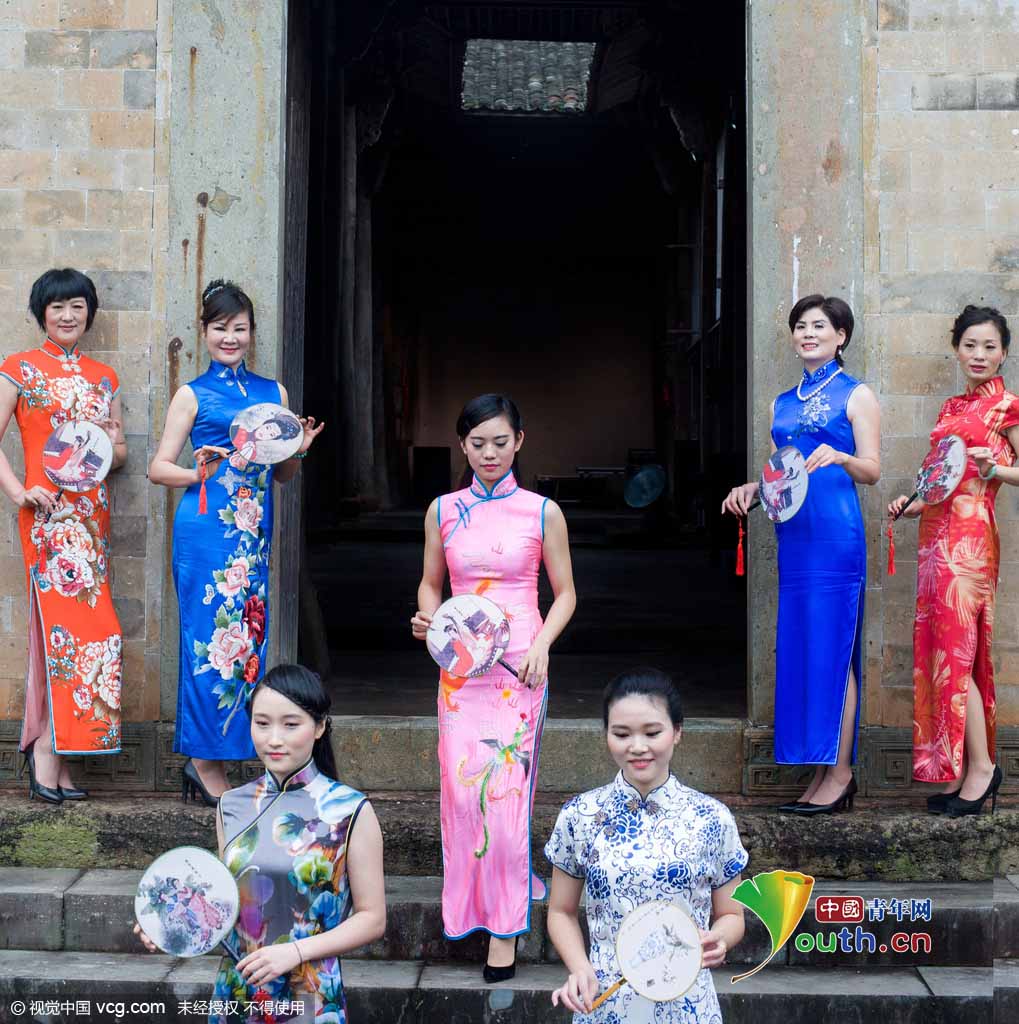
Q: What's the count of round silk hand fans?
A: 7